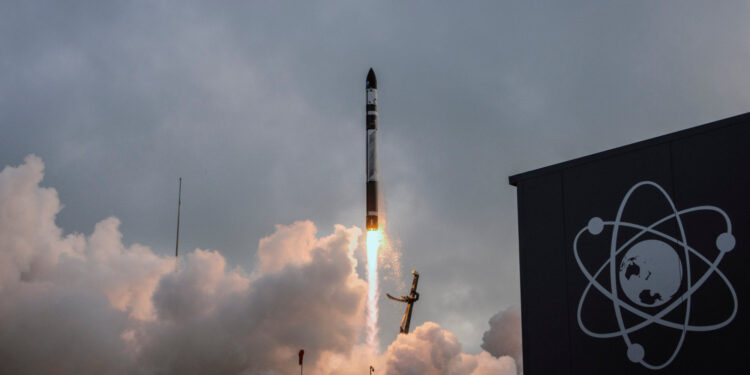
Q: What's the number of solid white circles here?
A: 3